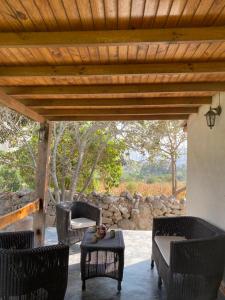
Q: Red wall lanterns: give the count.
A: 0